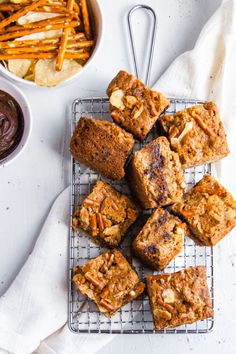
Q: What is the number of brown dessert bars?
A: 9